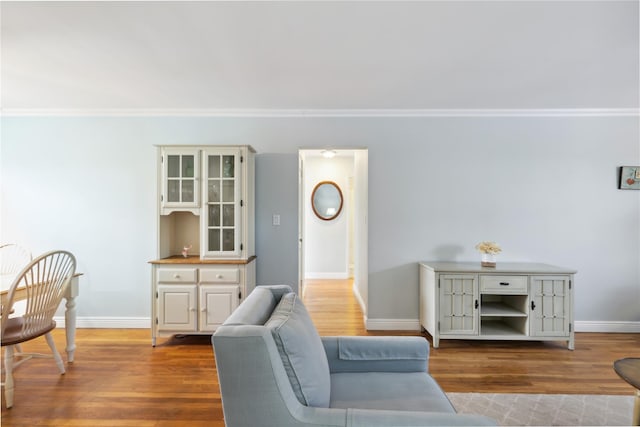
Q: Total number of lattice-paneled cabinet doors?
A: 2